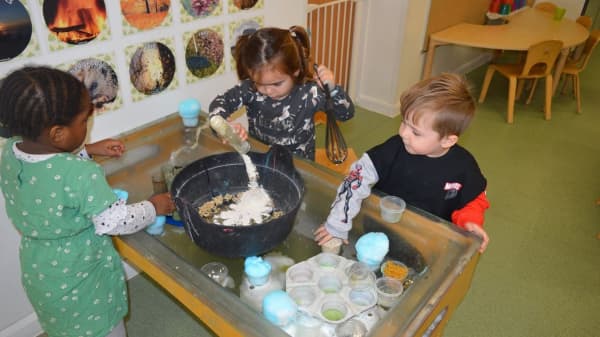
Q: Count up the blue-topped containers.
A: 6